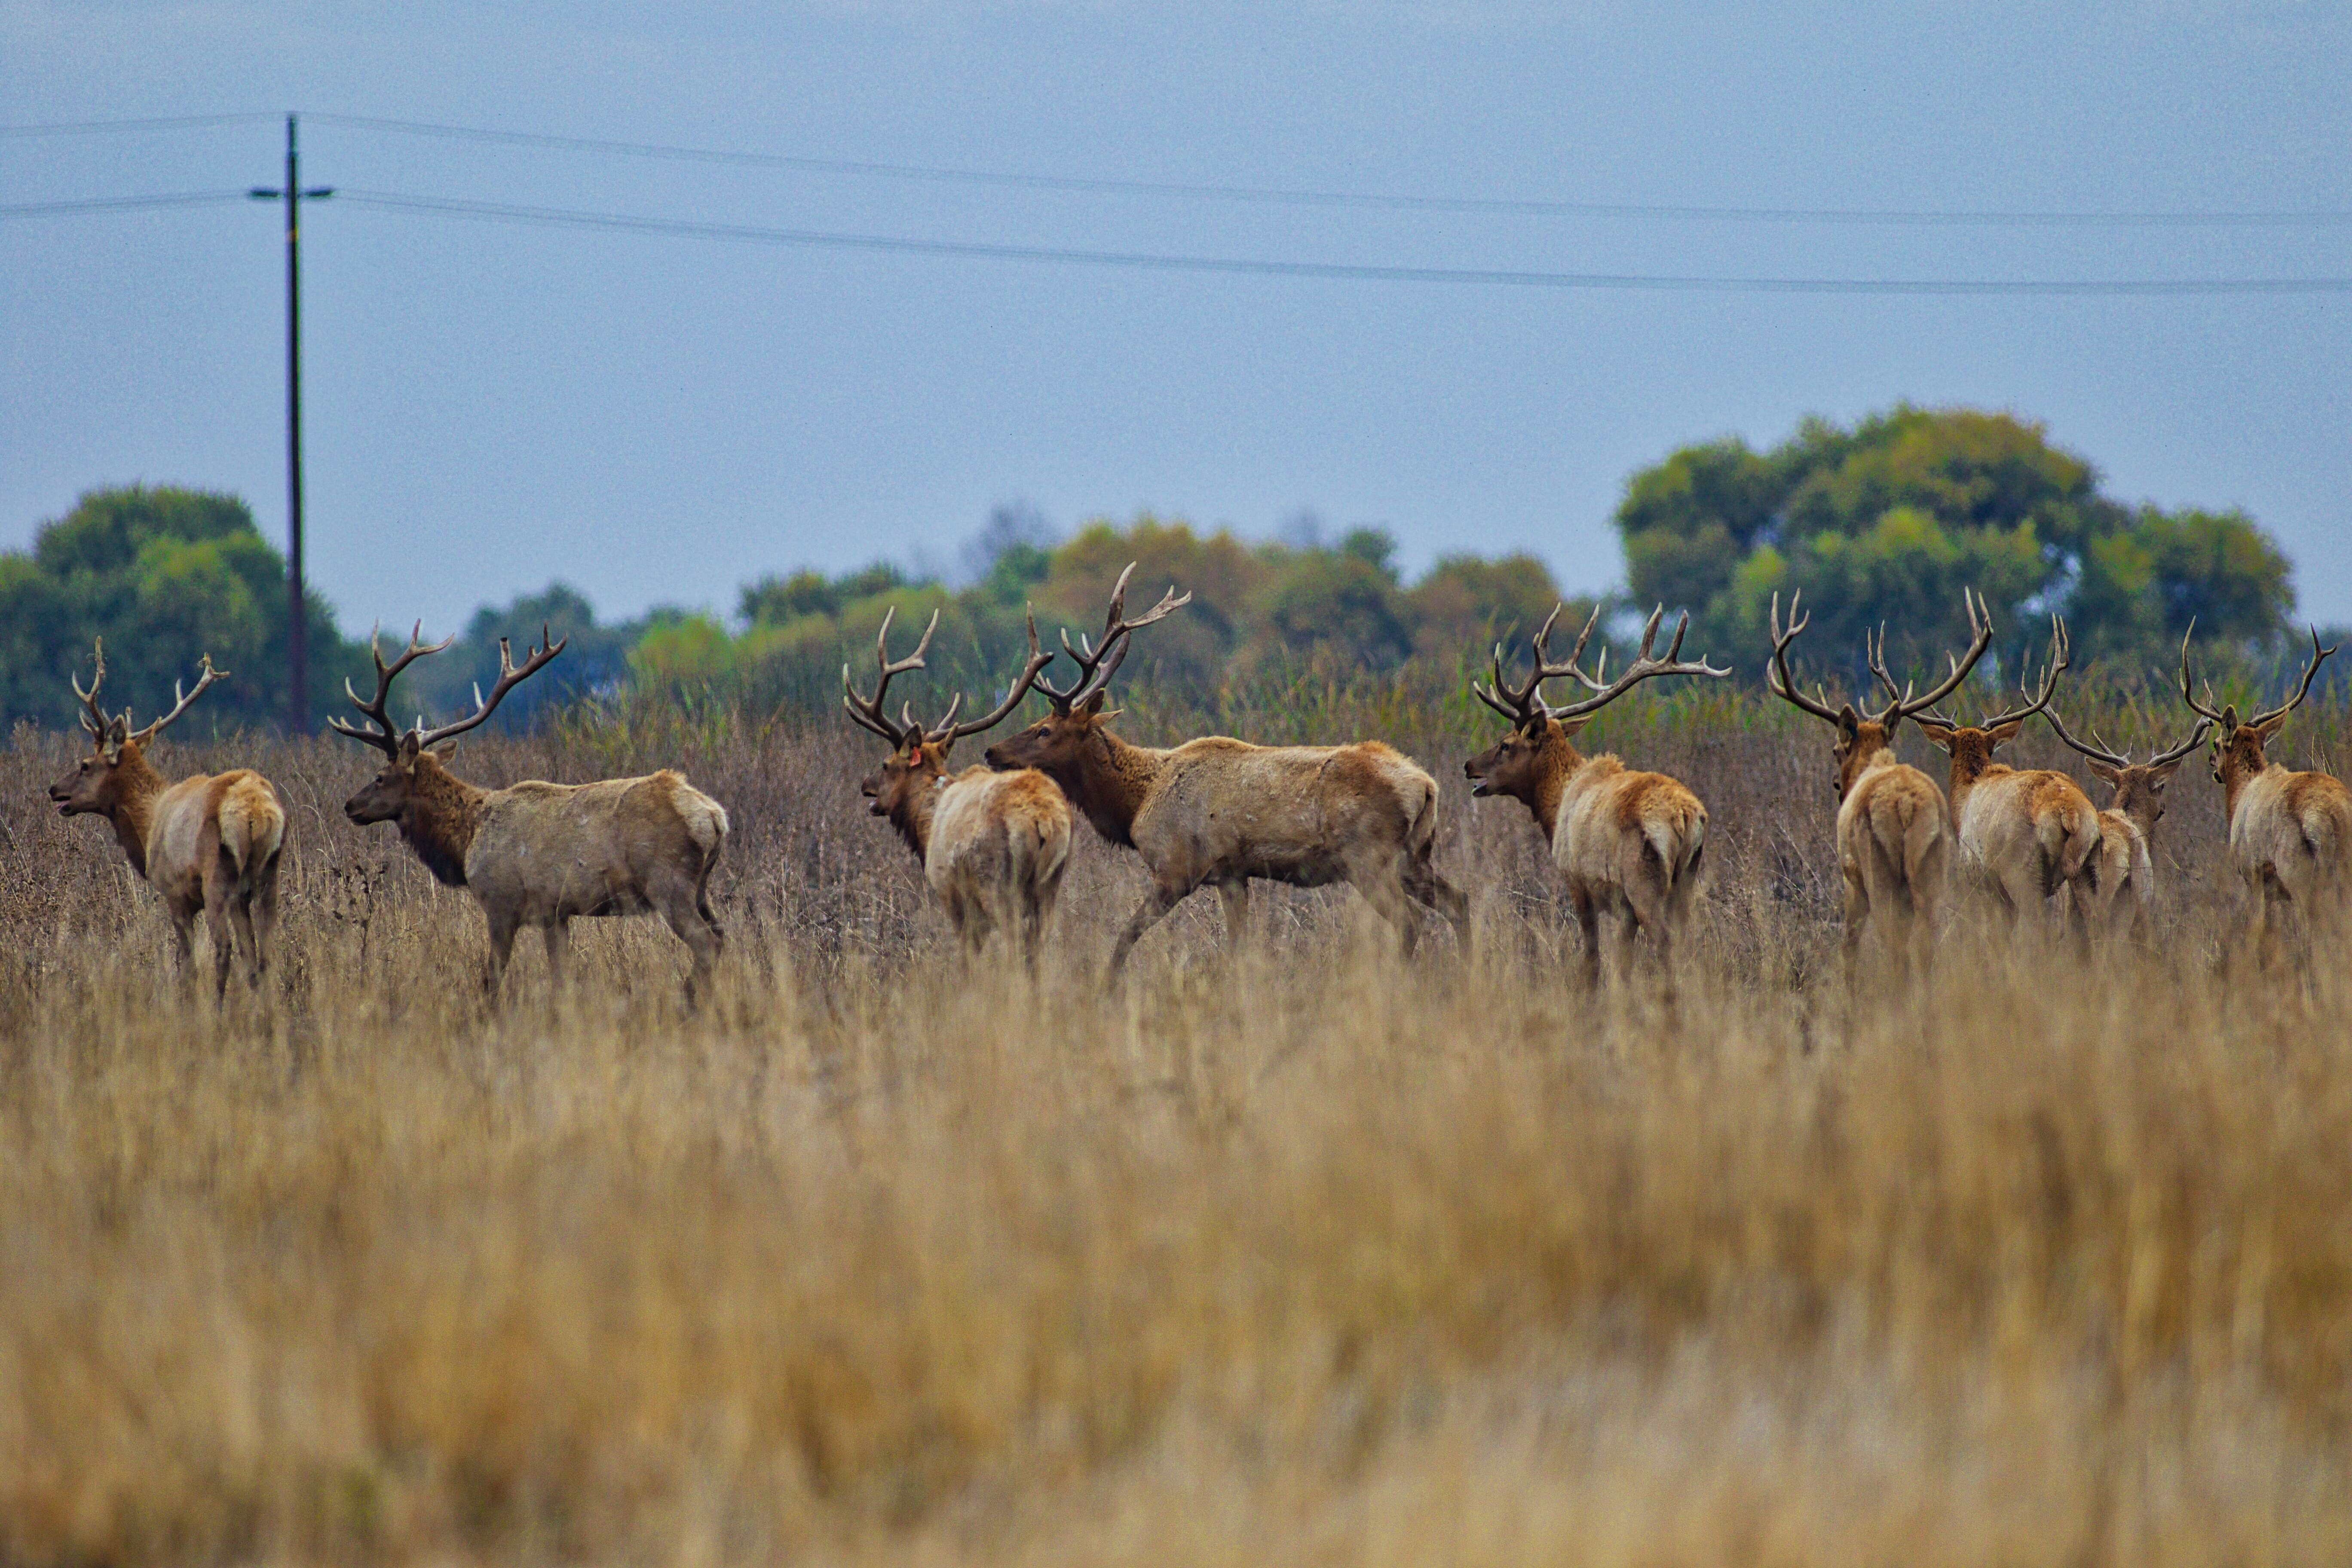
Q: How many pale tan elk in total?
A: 9